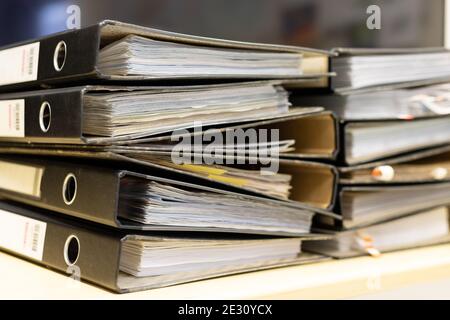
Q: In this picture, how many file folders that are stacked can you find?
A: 12